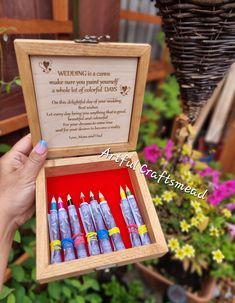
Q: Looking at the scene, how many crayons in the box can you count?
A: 8